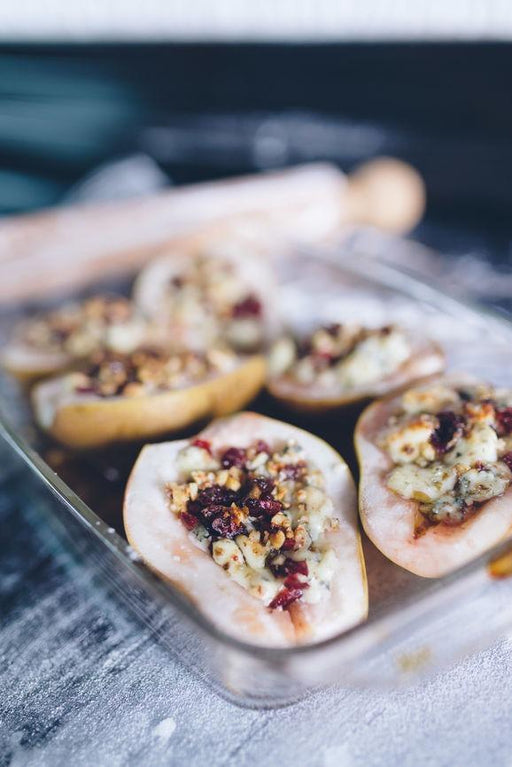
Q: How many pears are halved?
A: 6